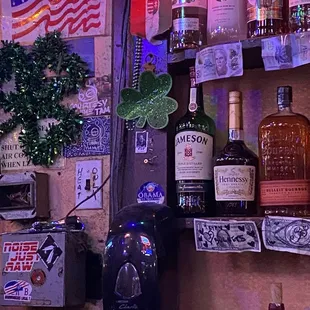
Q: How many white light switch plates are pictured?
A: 1